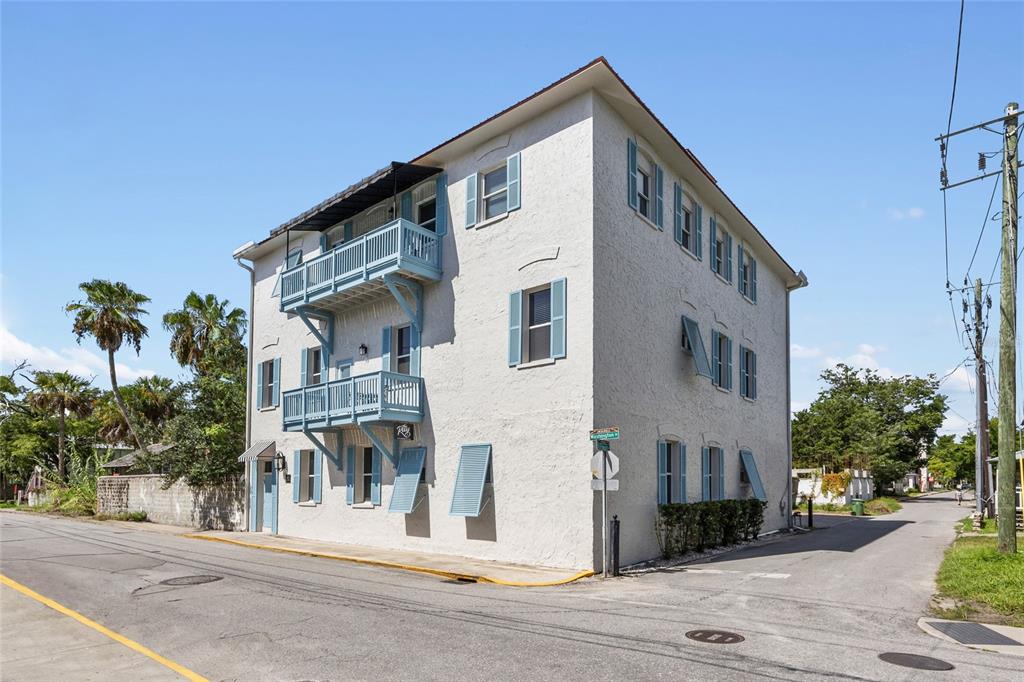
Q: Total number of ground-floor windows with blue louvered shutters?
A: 7